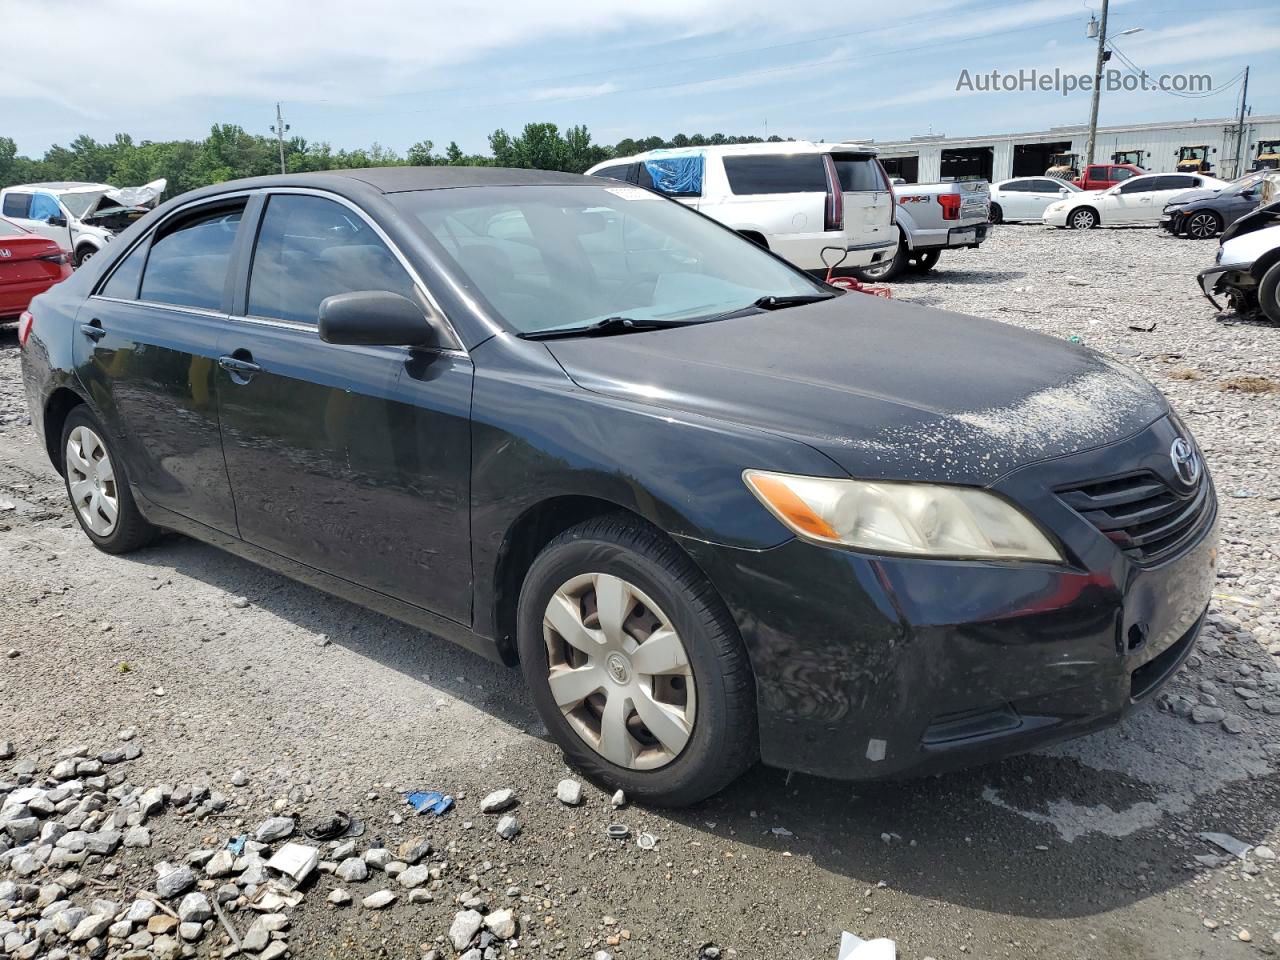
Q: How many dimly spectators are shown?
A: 0